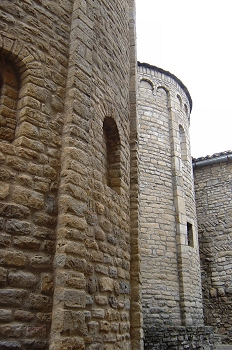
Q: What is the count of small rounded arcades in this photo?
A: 4